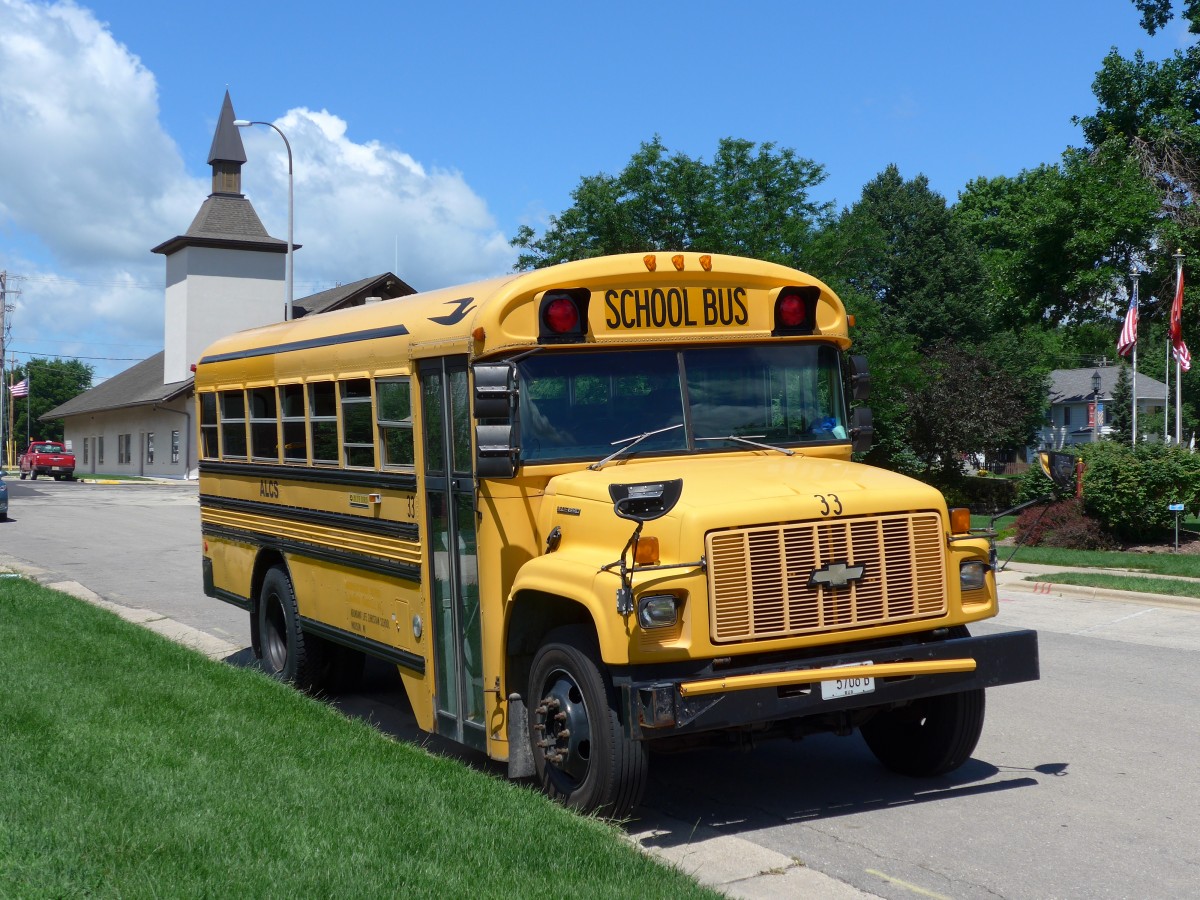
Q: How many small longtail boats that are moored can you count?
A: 0